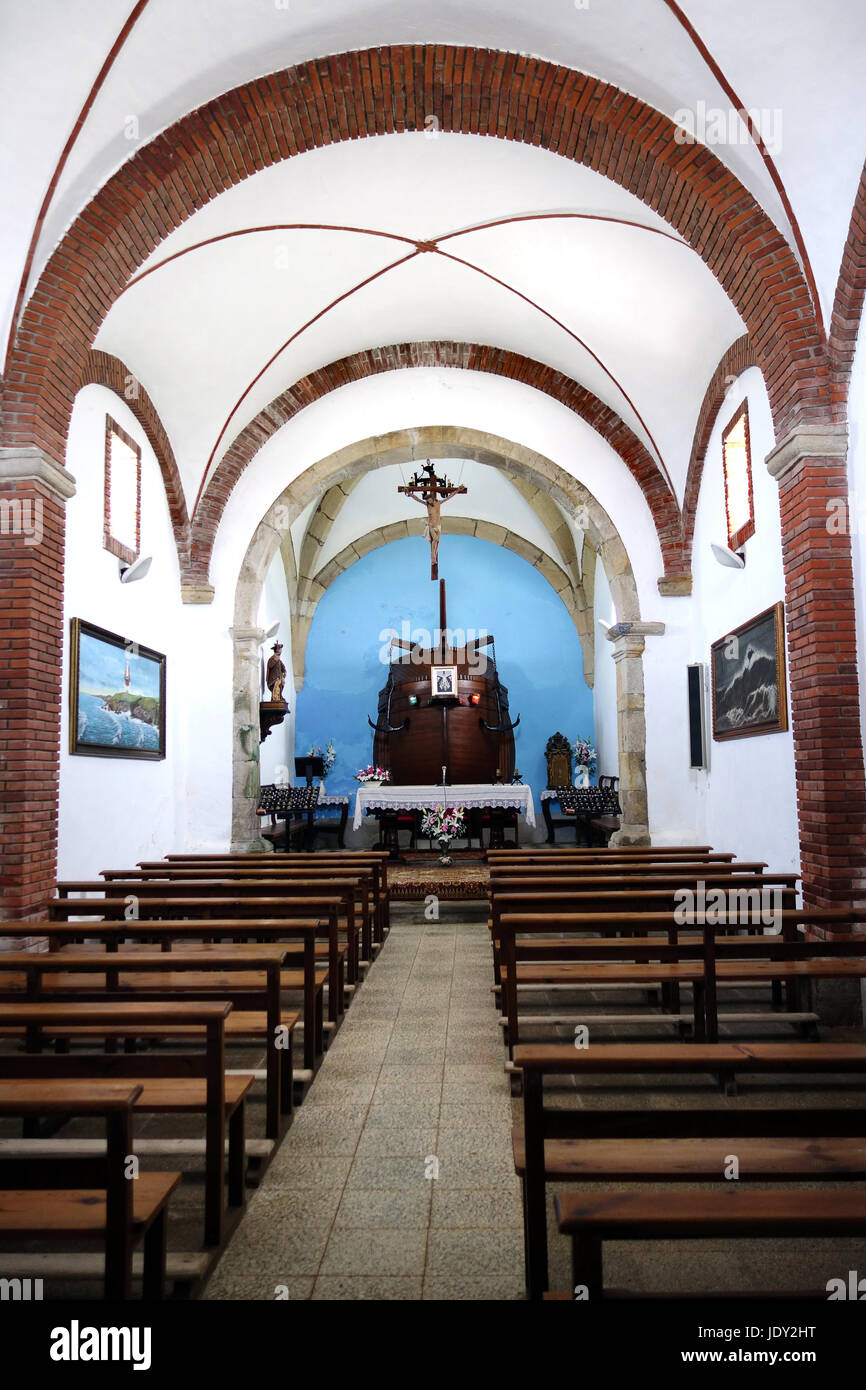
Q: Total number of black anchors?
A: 2